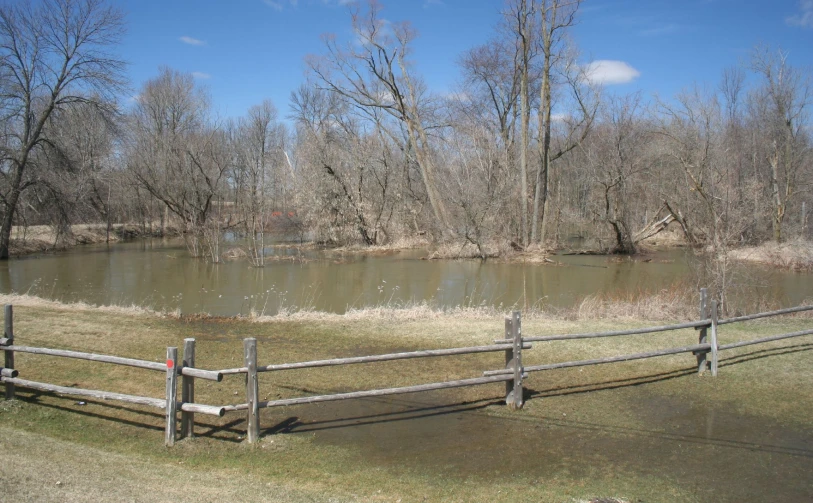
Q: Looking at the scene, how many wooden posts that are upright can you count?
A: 8